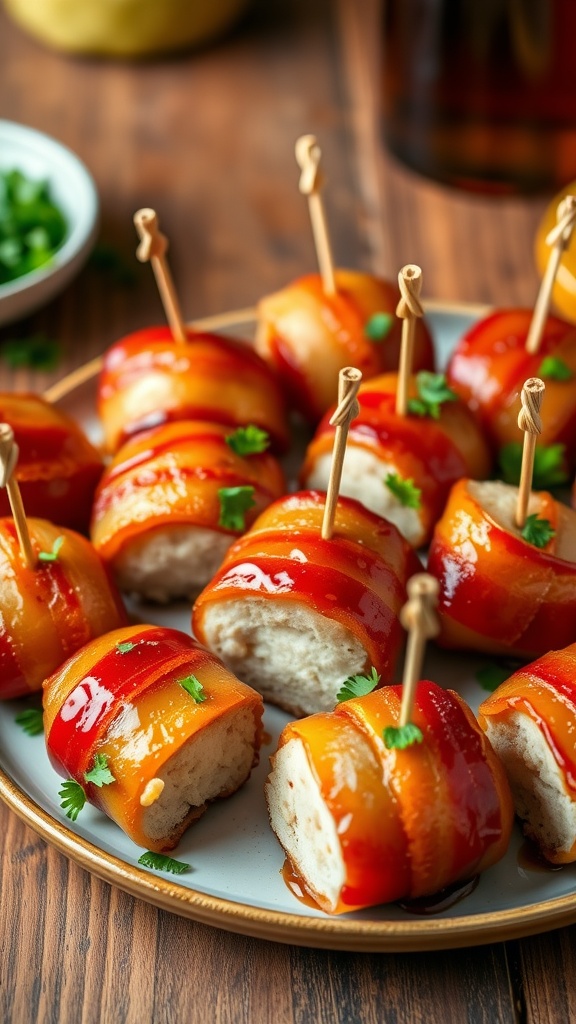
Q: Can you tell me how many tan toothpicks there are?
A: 8